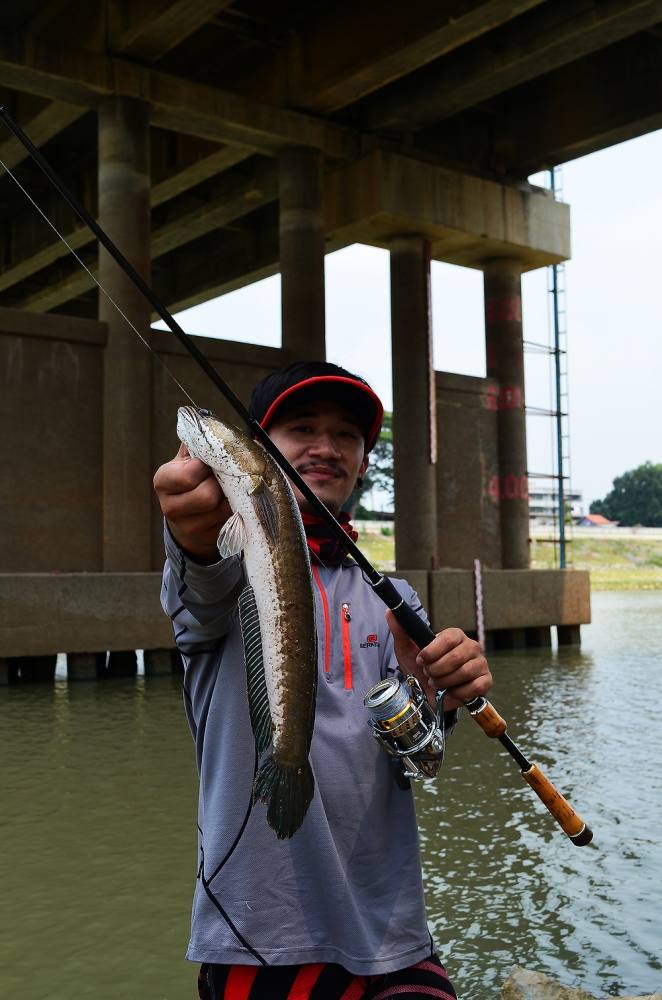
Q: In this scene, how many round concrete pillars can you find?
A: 4